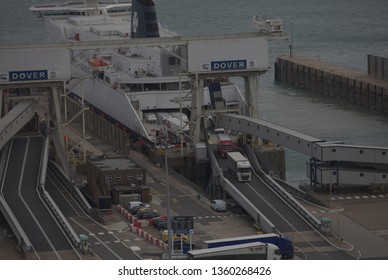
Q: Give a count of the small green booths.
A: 2